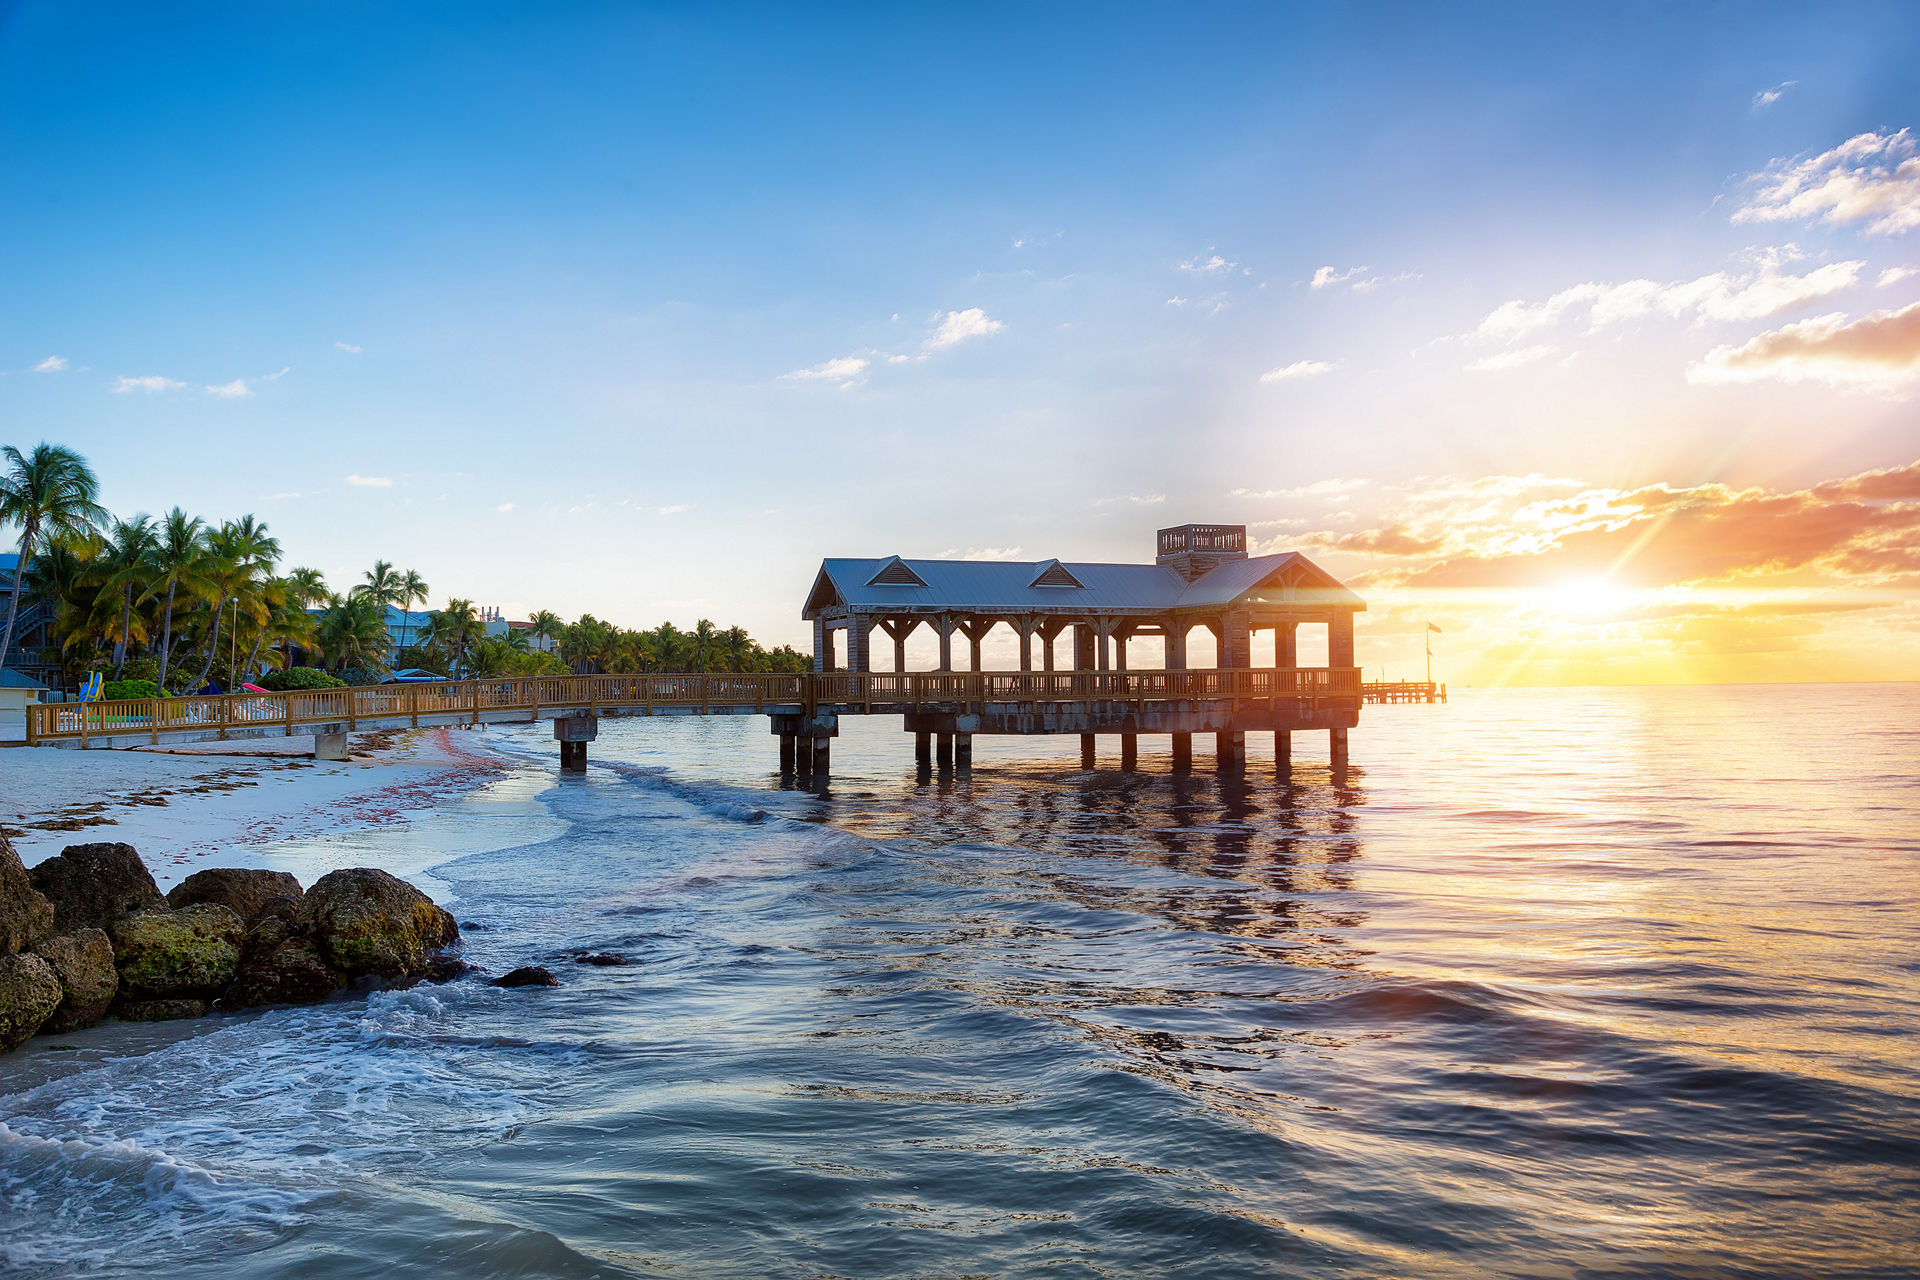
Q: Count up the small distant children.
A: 0